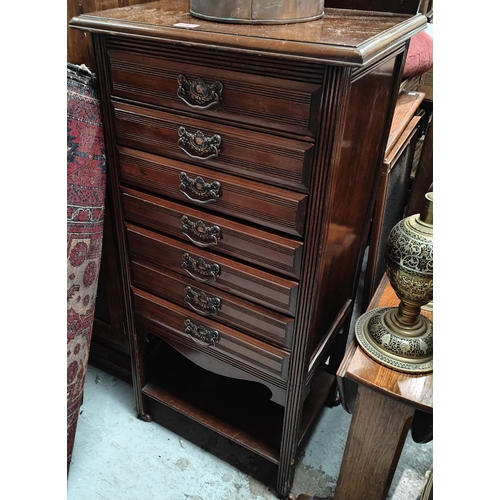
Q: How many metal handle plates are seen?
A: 7